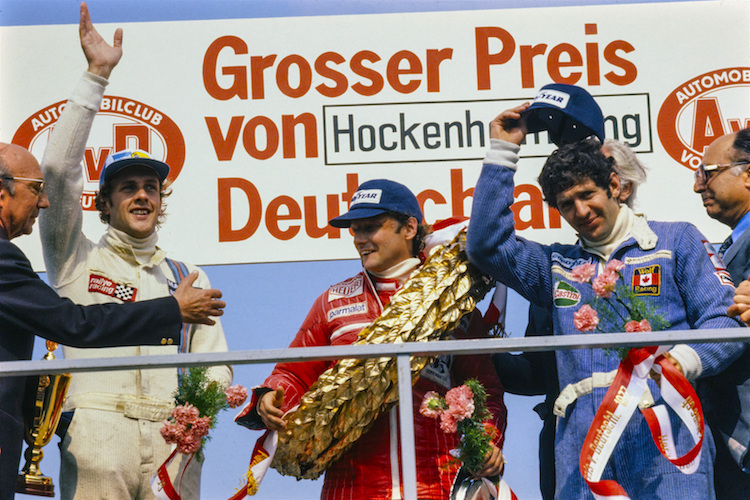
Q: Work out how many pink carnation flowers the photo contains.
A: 14